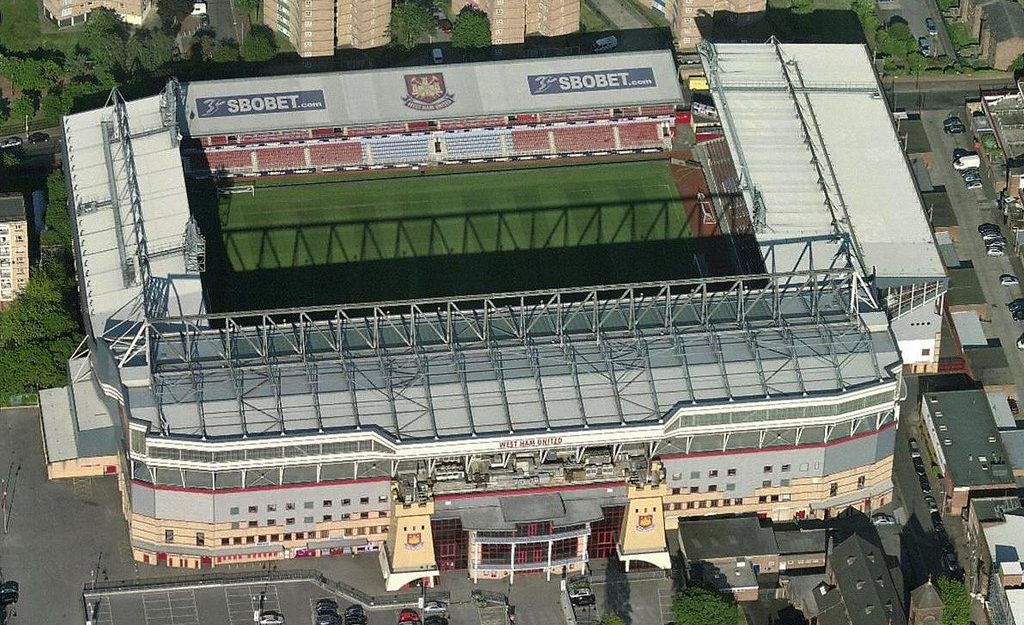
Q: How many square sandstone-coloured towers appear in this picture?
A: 2